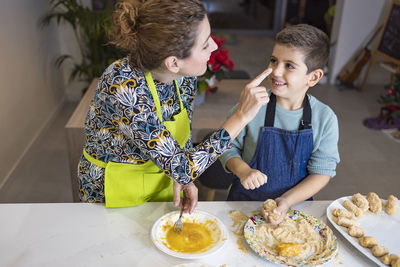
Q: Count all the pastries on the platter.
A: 11